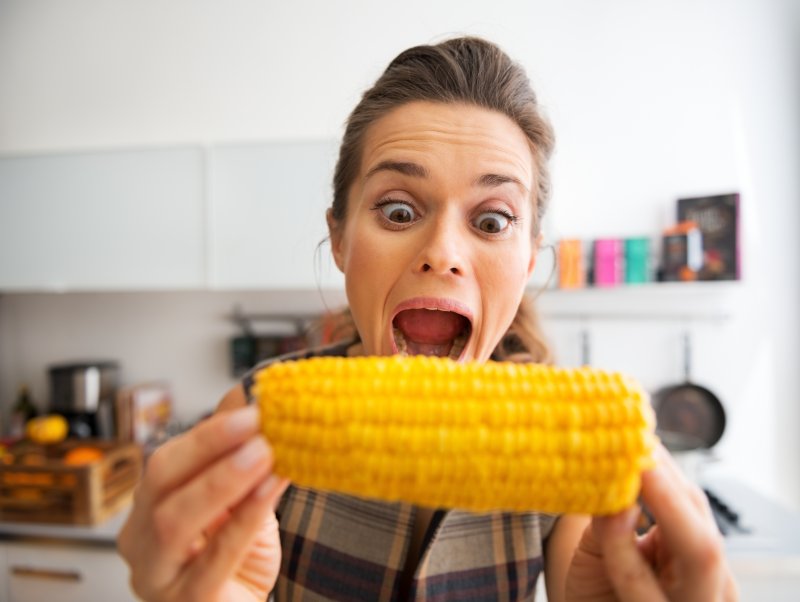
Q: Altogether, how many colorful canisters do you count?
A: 3